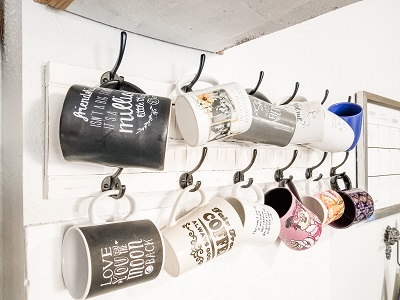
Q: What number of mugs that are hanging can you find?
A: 12